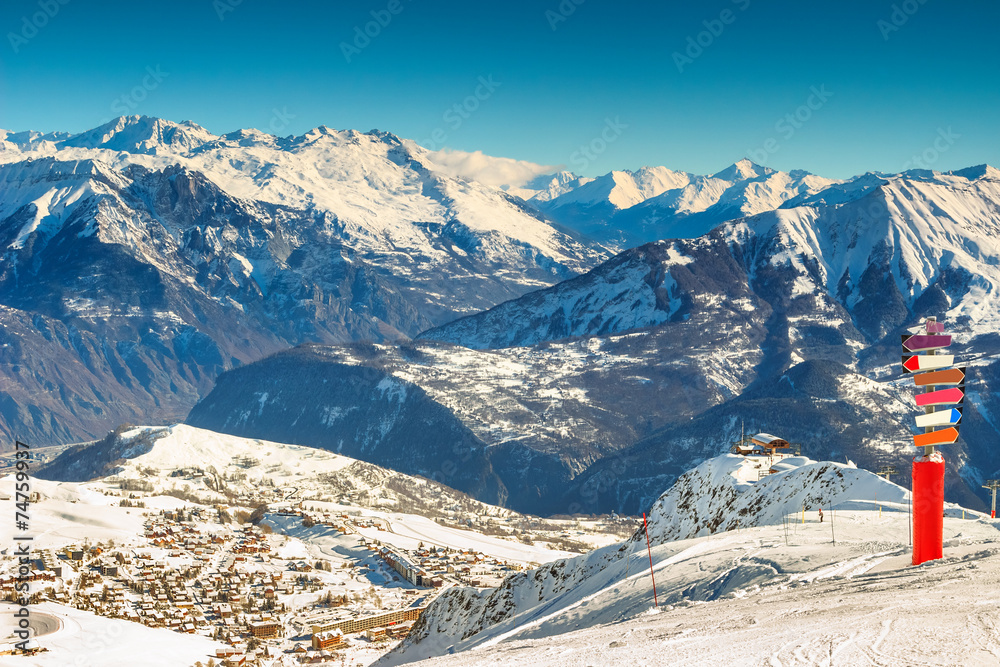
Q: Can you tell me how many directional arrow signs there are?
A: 6